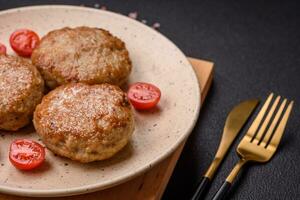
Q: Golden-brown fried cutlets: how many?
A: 3